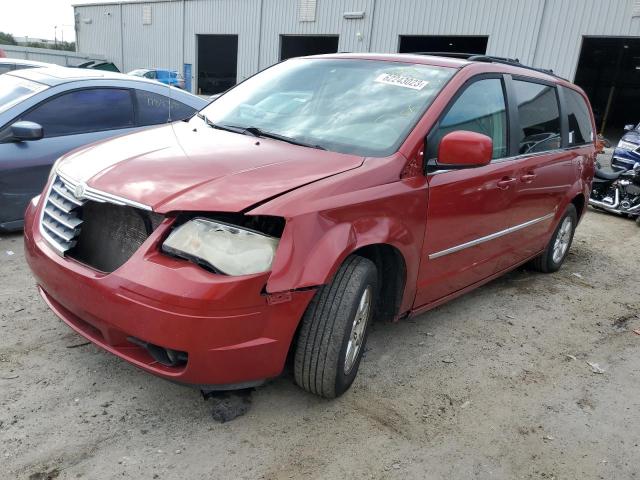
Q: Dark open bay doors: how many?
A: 4